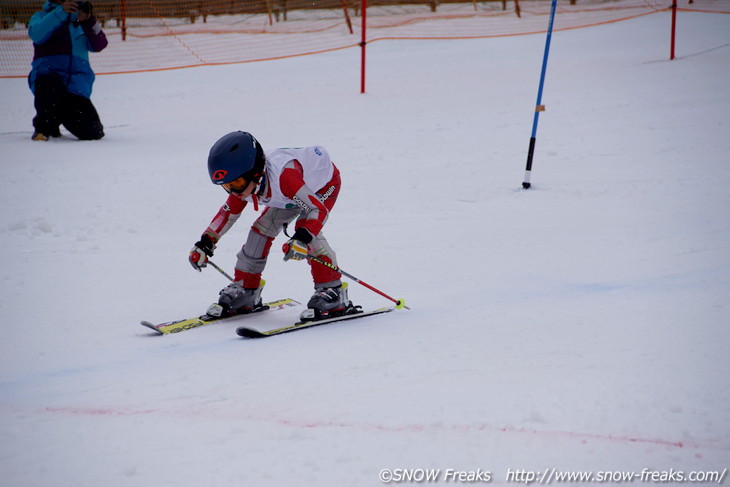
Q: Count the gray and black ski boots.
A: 2